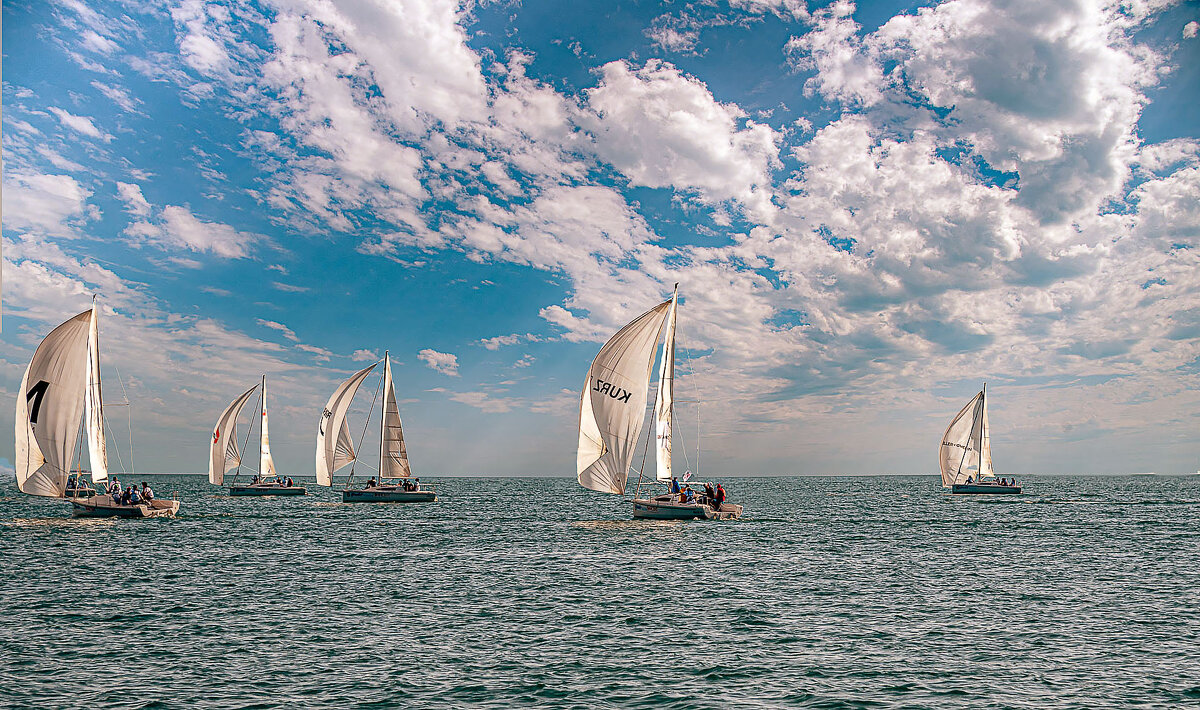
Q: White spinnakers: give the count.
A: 5